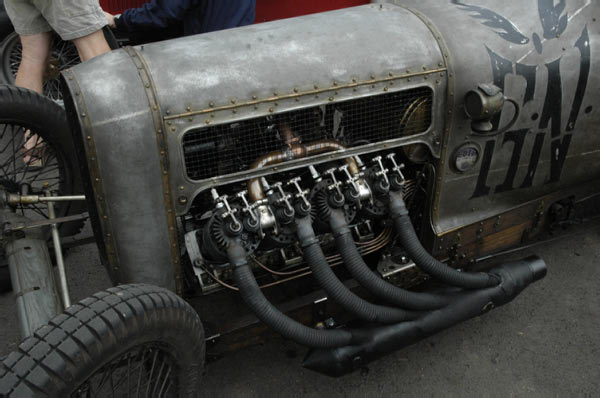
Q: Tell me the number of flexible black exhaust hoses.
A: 4